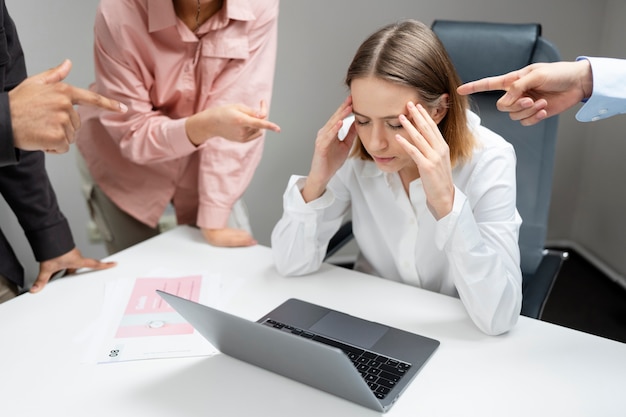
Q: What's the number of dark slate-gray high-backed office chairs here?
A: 1